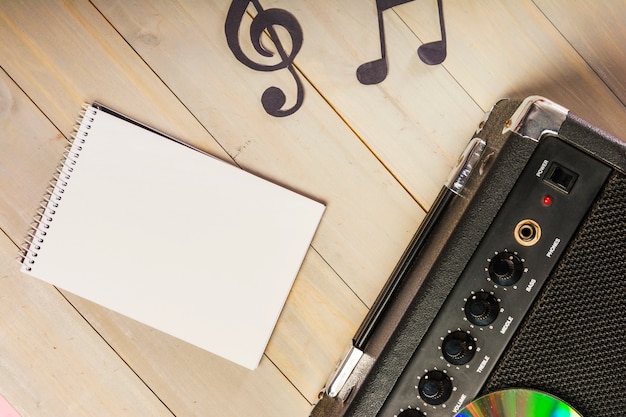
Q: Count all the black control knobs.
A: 5